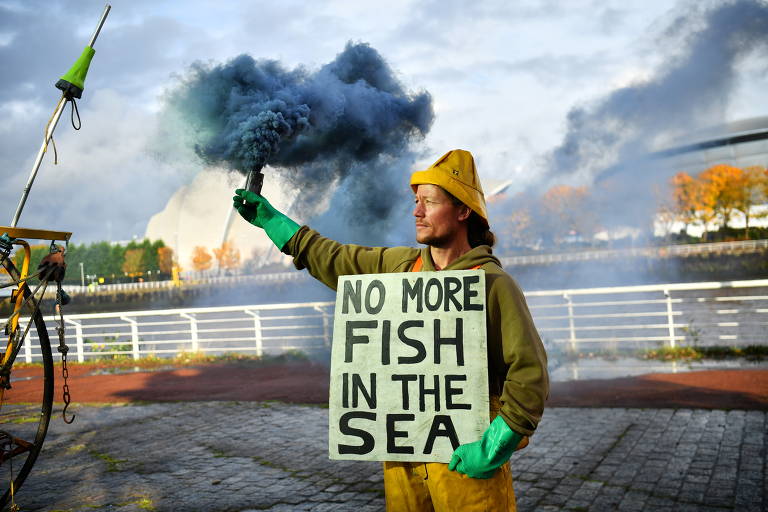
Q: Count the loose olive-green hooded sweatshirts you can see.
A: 1